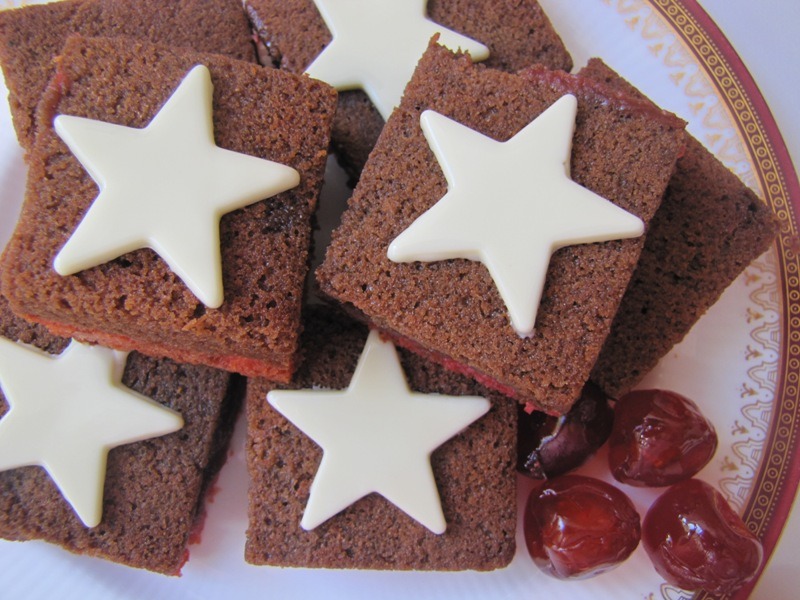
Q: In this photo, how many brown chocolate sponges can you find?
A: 7